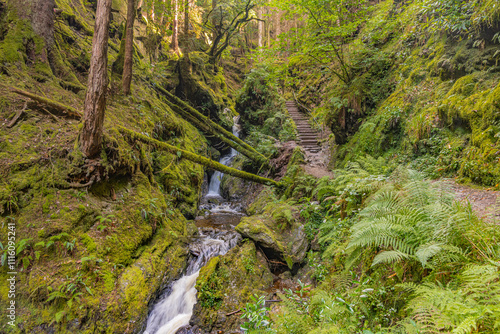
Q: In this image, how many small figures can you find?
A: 0